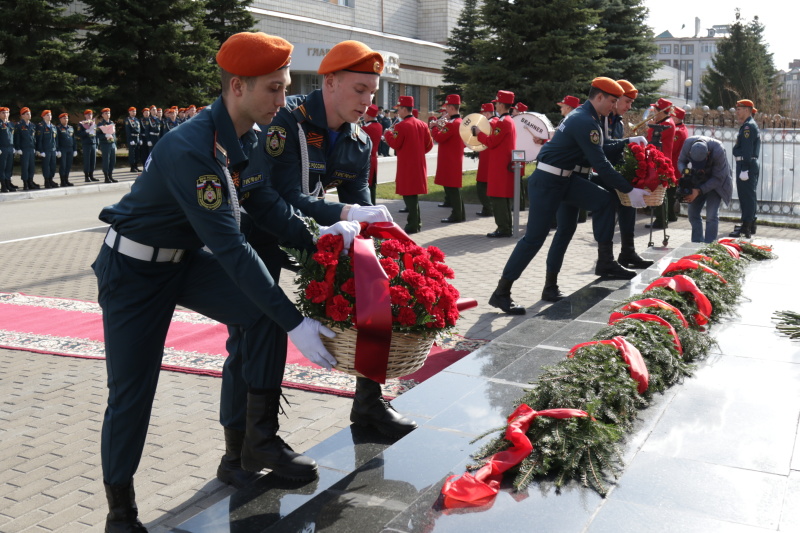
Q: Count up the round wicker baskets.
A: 2